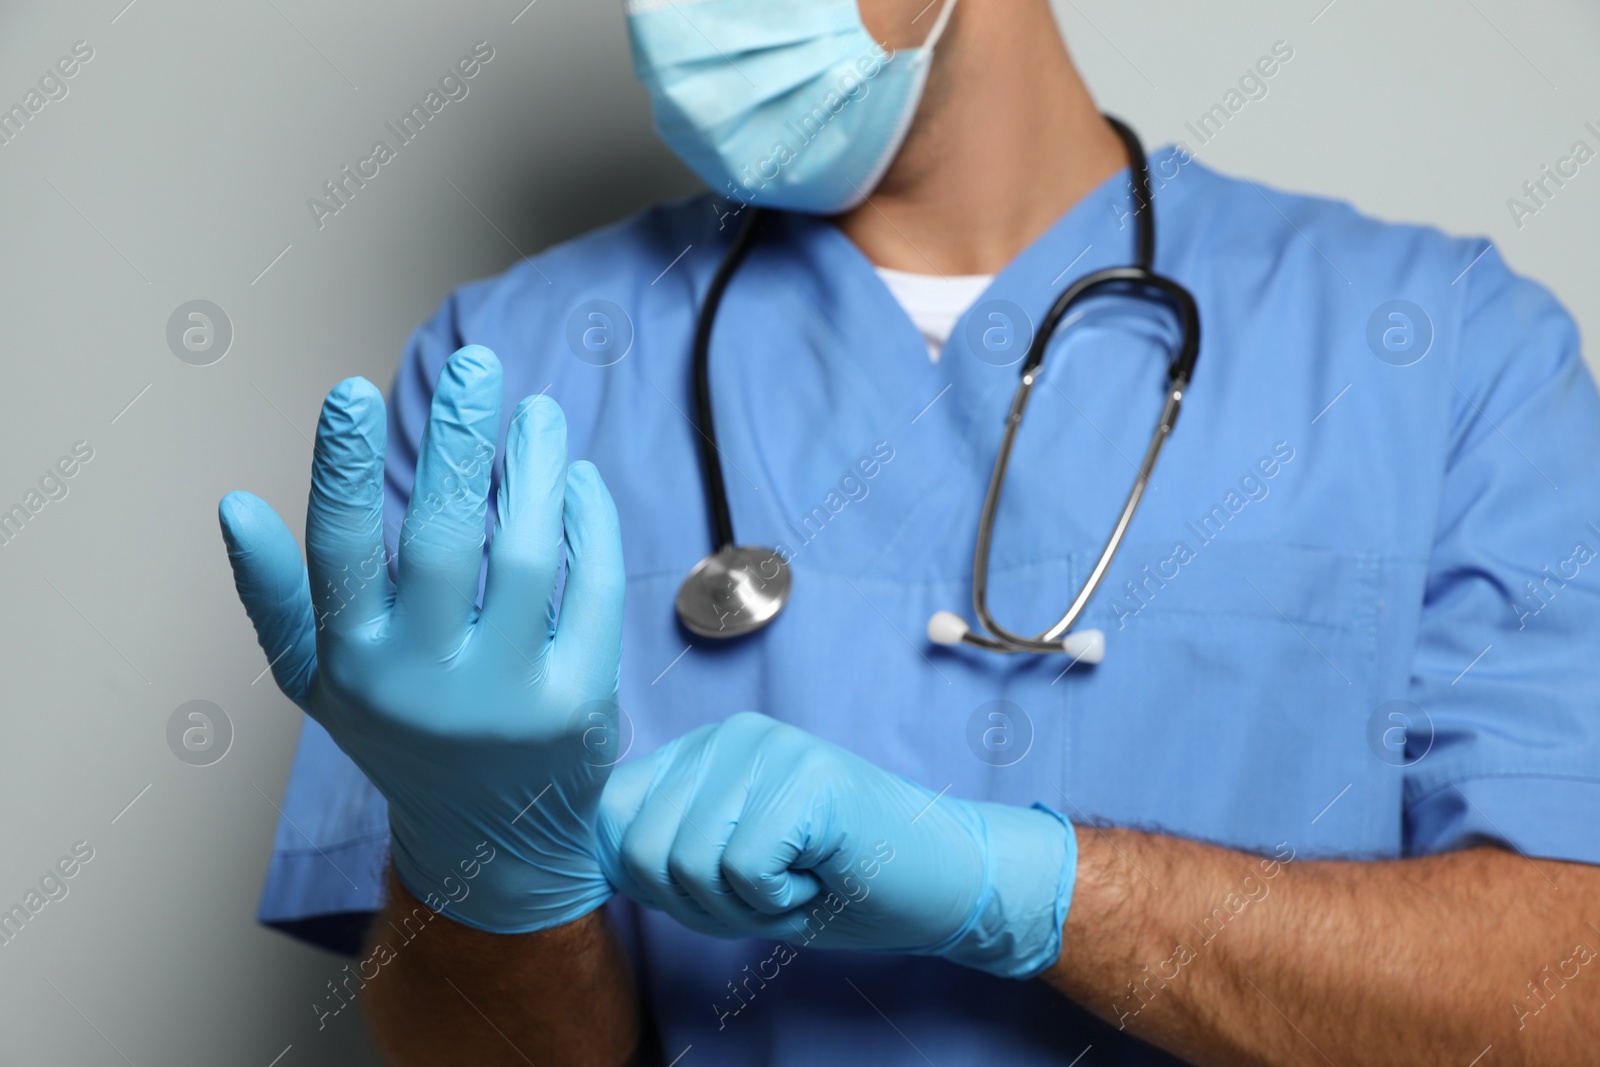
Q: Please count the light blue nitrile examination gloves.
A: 2